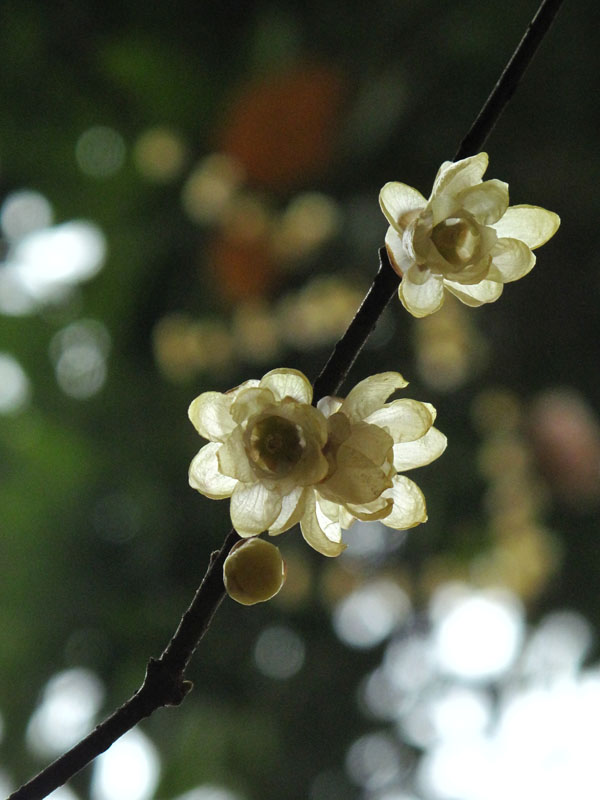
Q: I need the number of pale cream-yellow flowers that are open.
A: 3